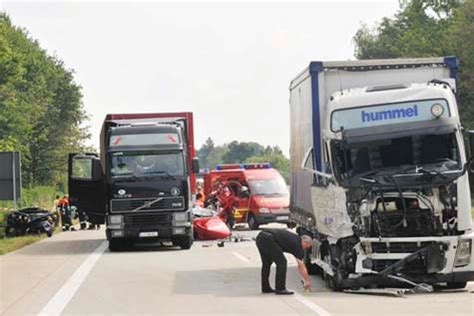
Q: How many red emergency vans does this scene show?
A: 1